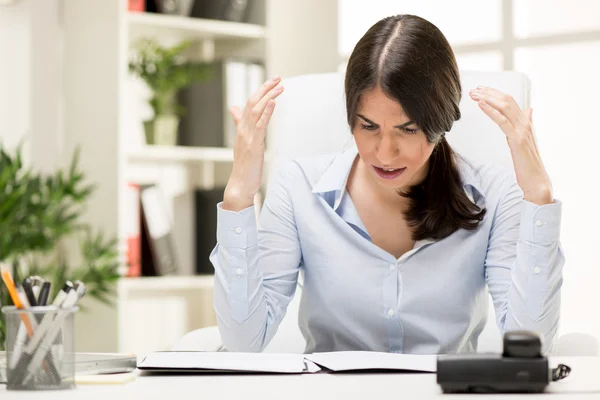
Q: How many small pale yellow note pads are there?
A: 1